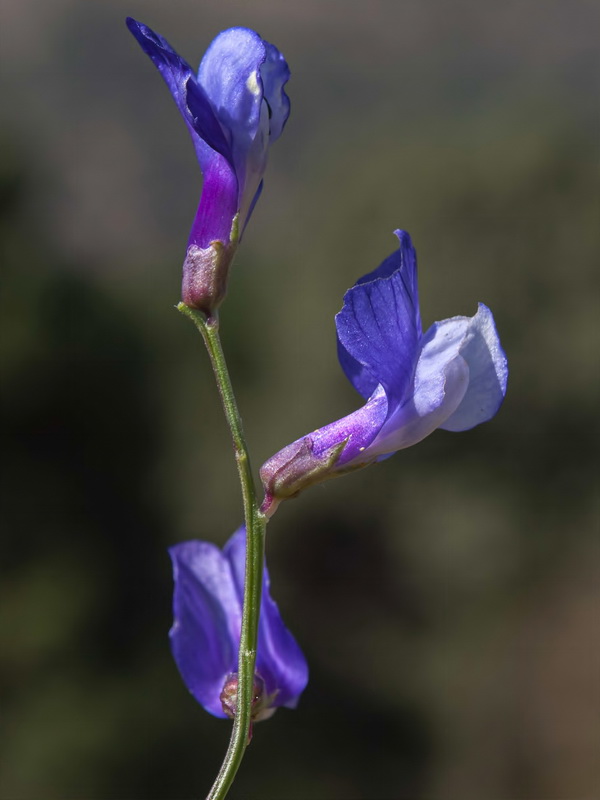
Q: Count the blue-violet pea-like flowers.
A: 3